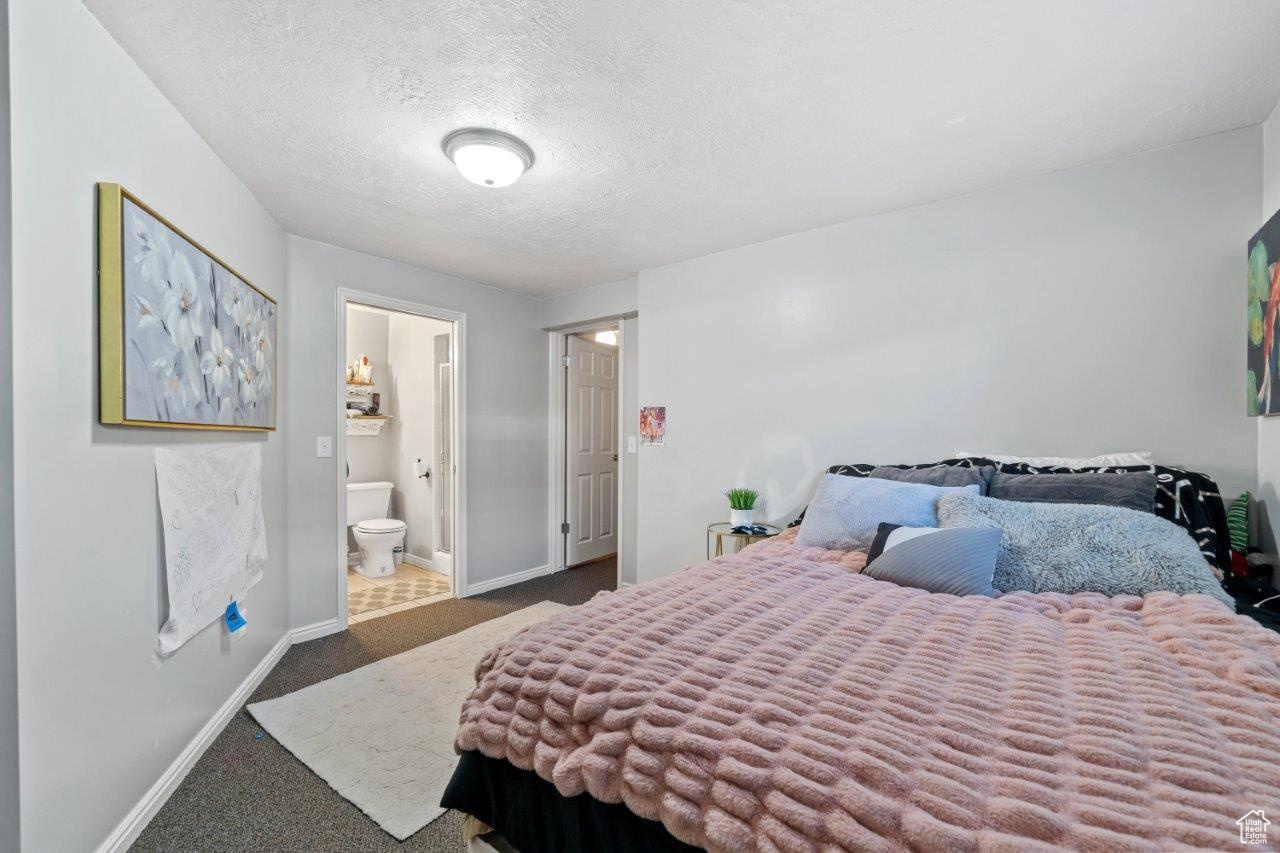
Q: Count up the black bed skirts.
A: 1